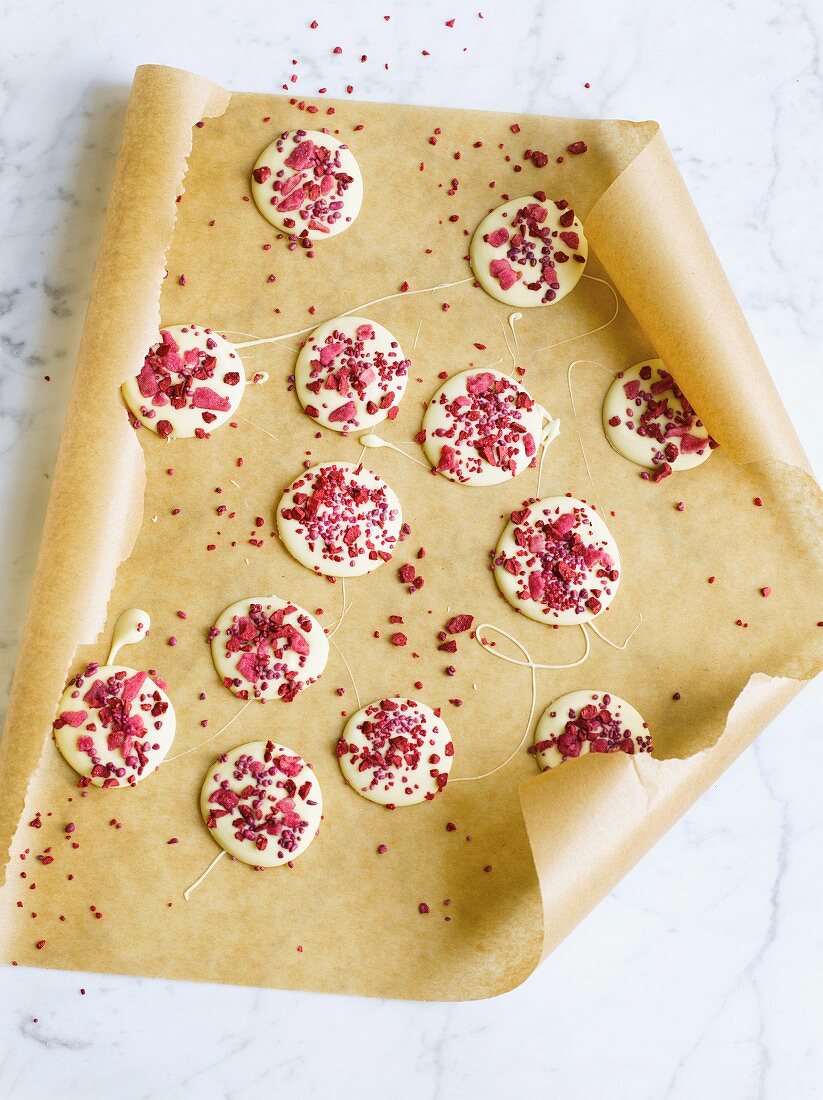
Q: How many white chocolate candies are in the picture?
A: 13